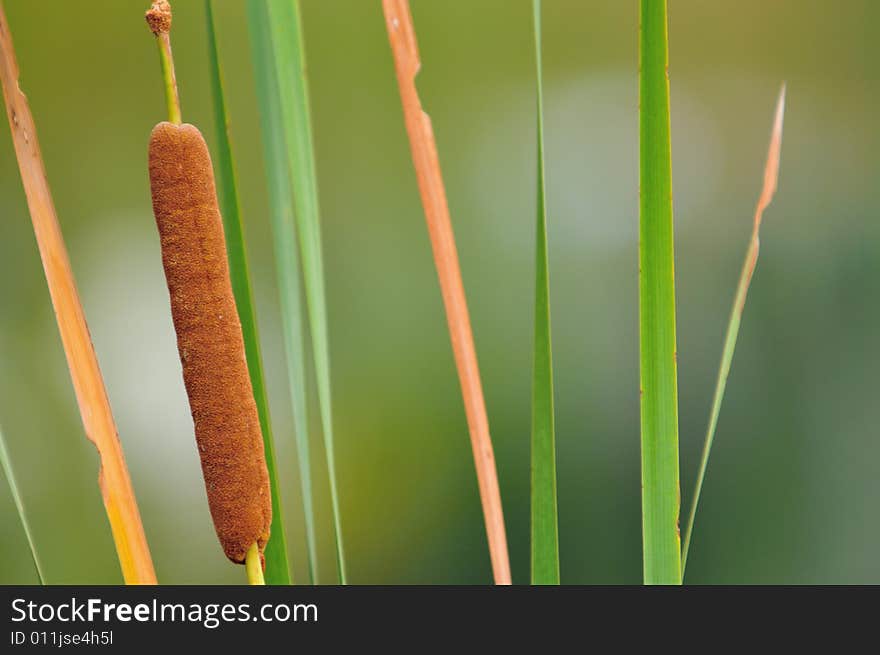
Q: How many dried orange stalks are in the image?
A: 2